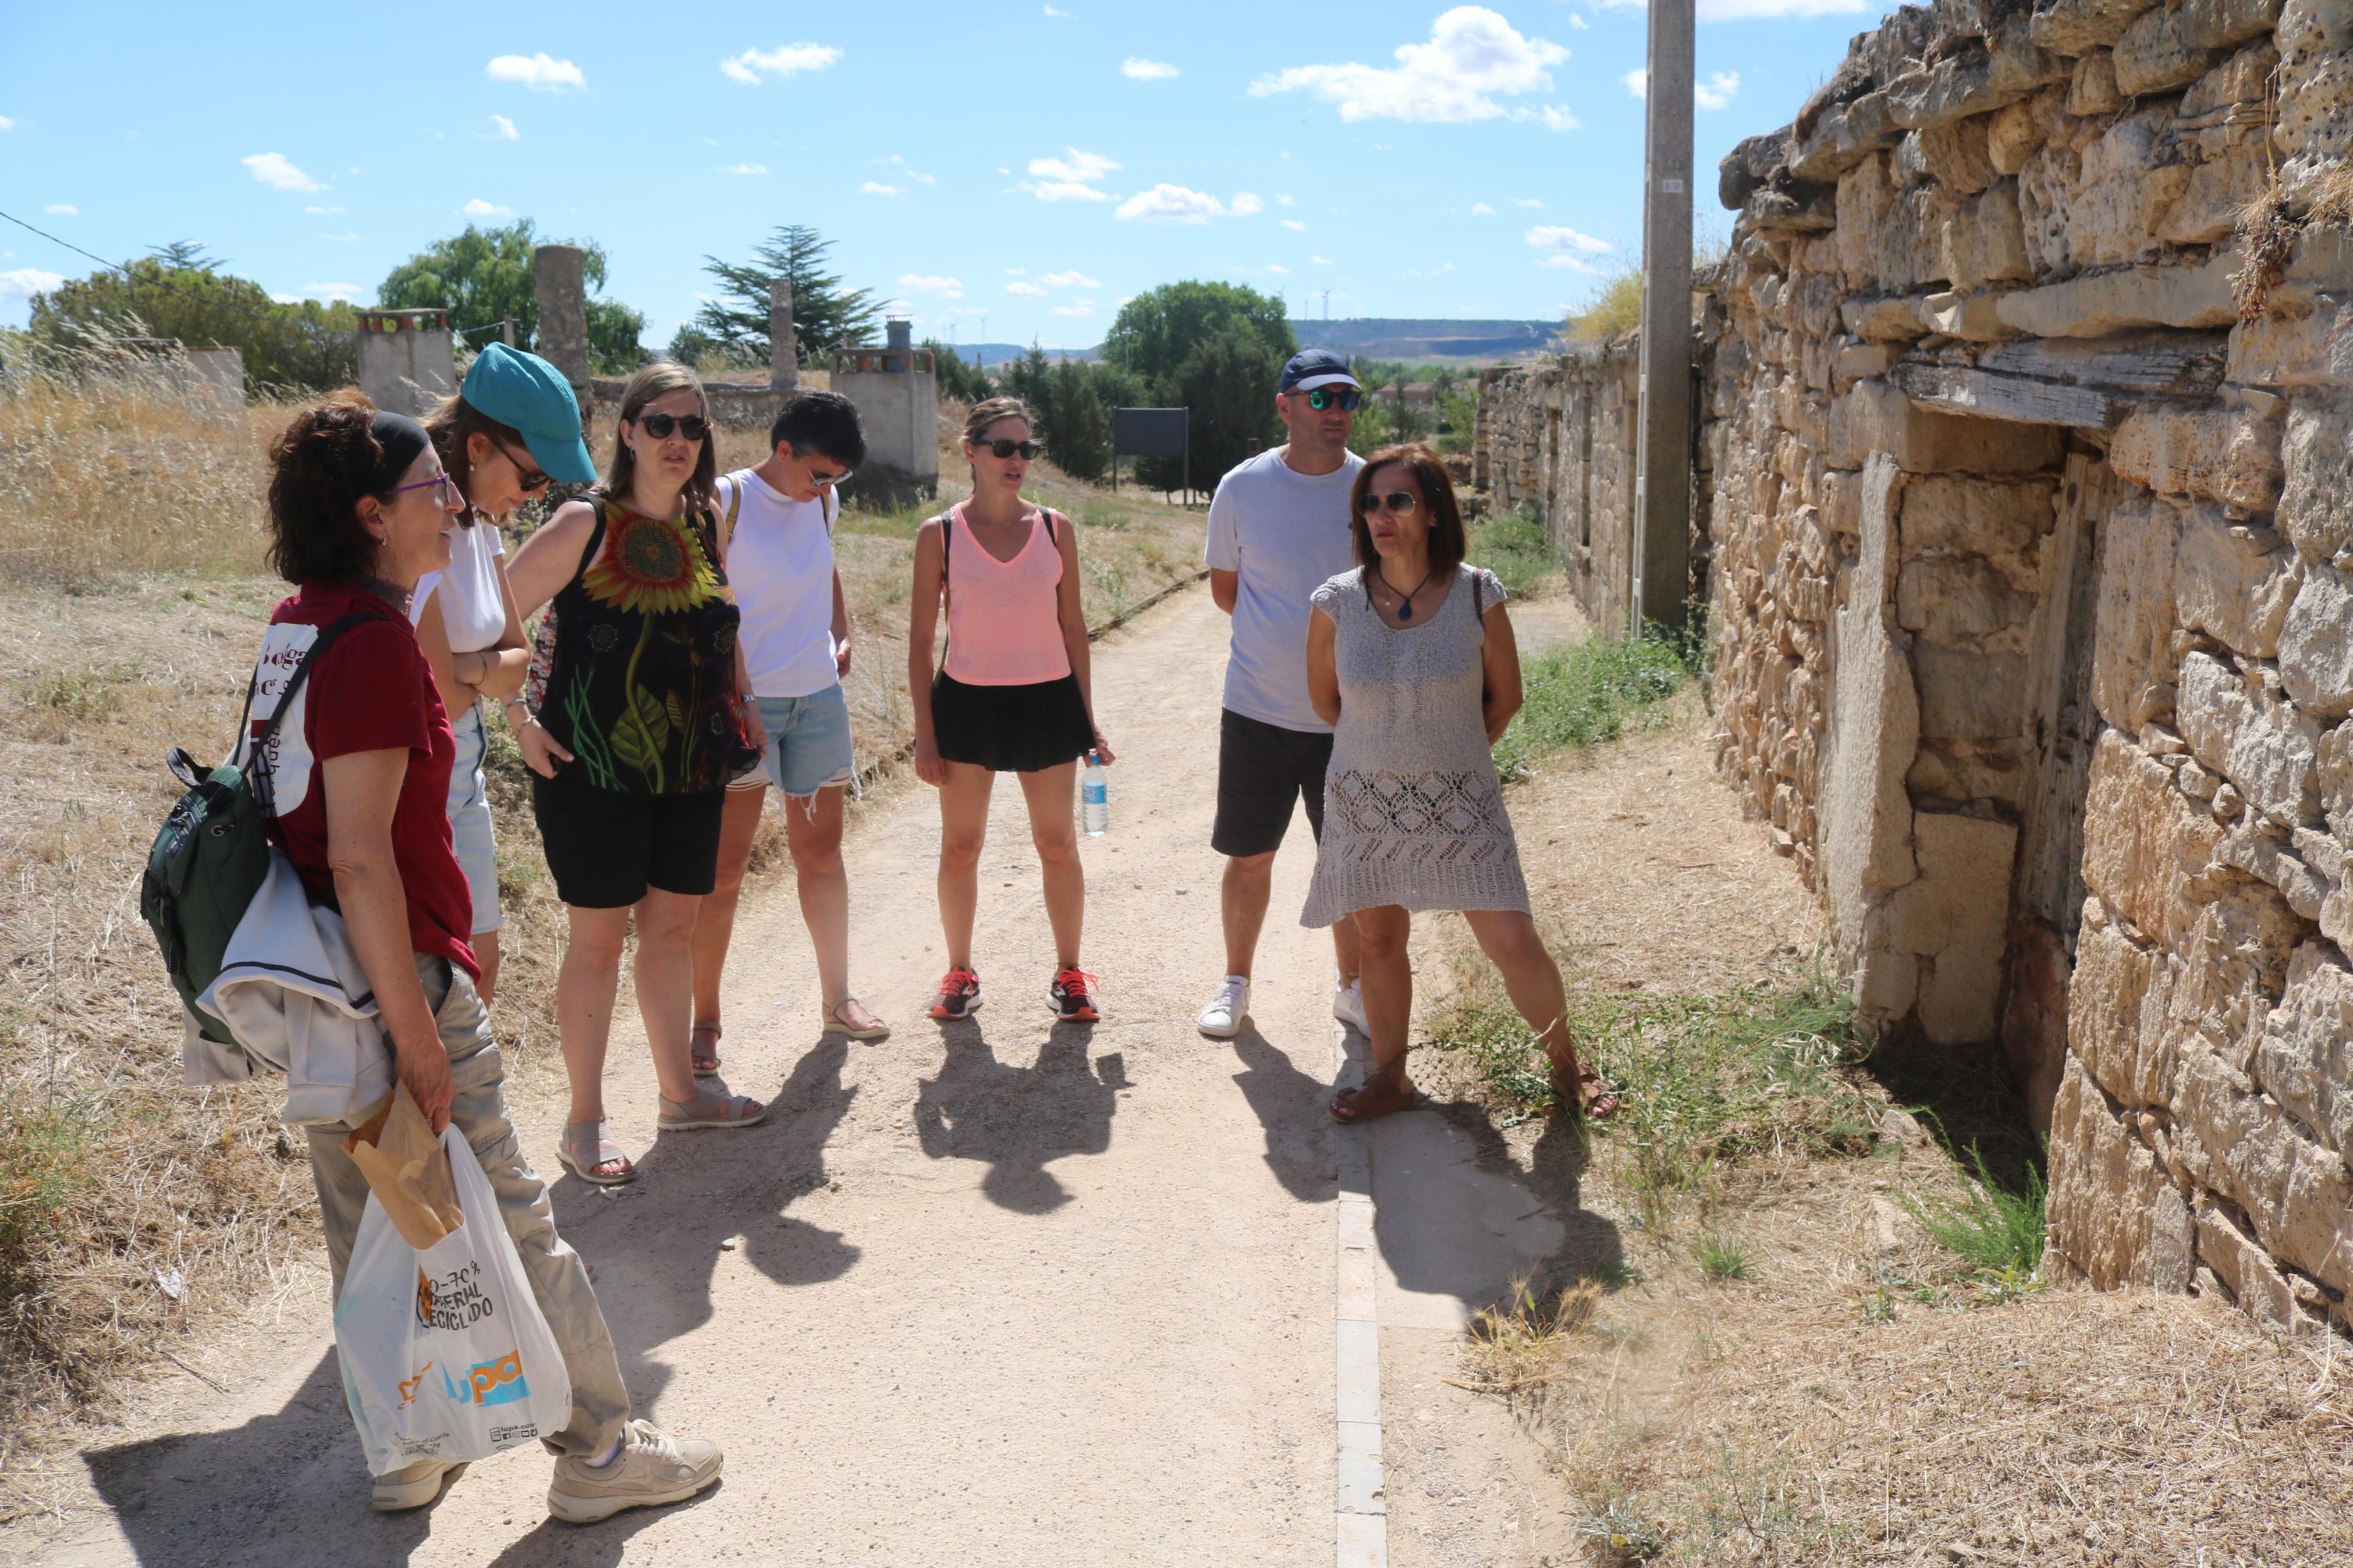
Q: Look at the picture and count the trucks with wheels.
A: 0